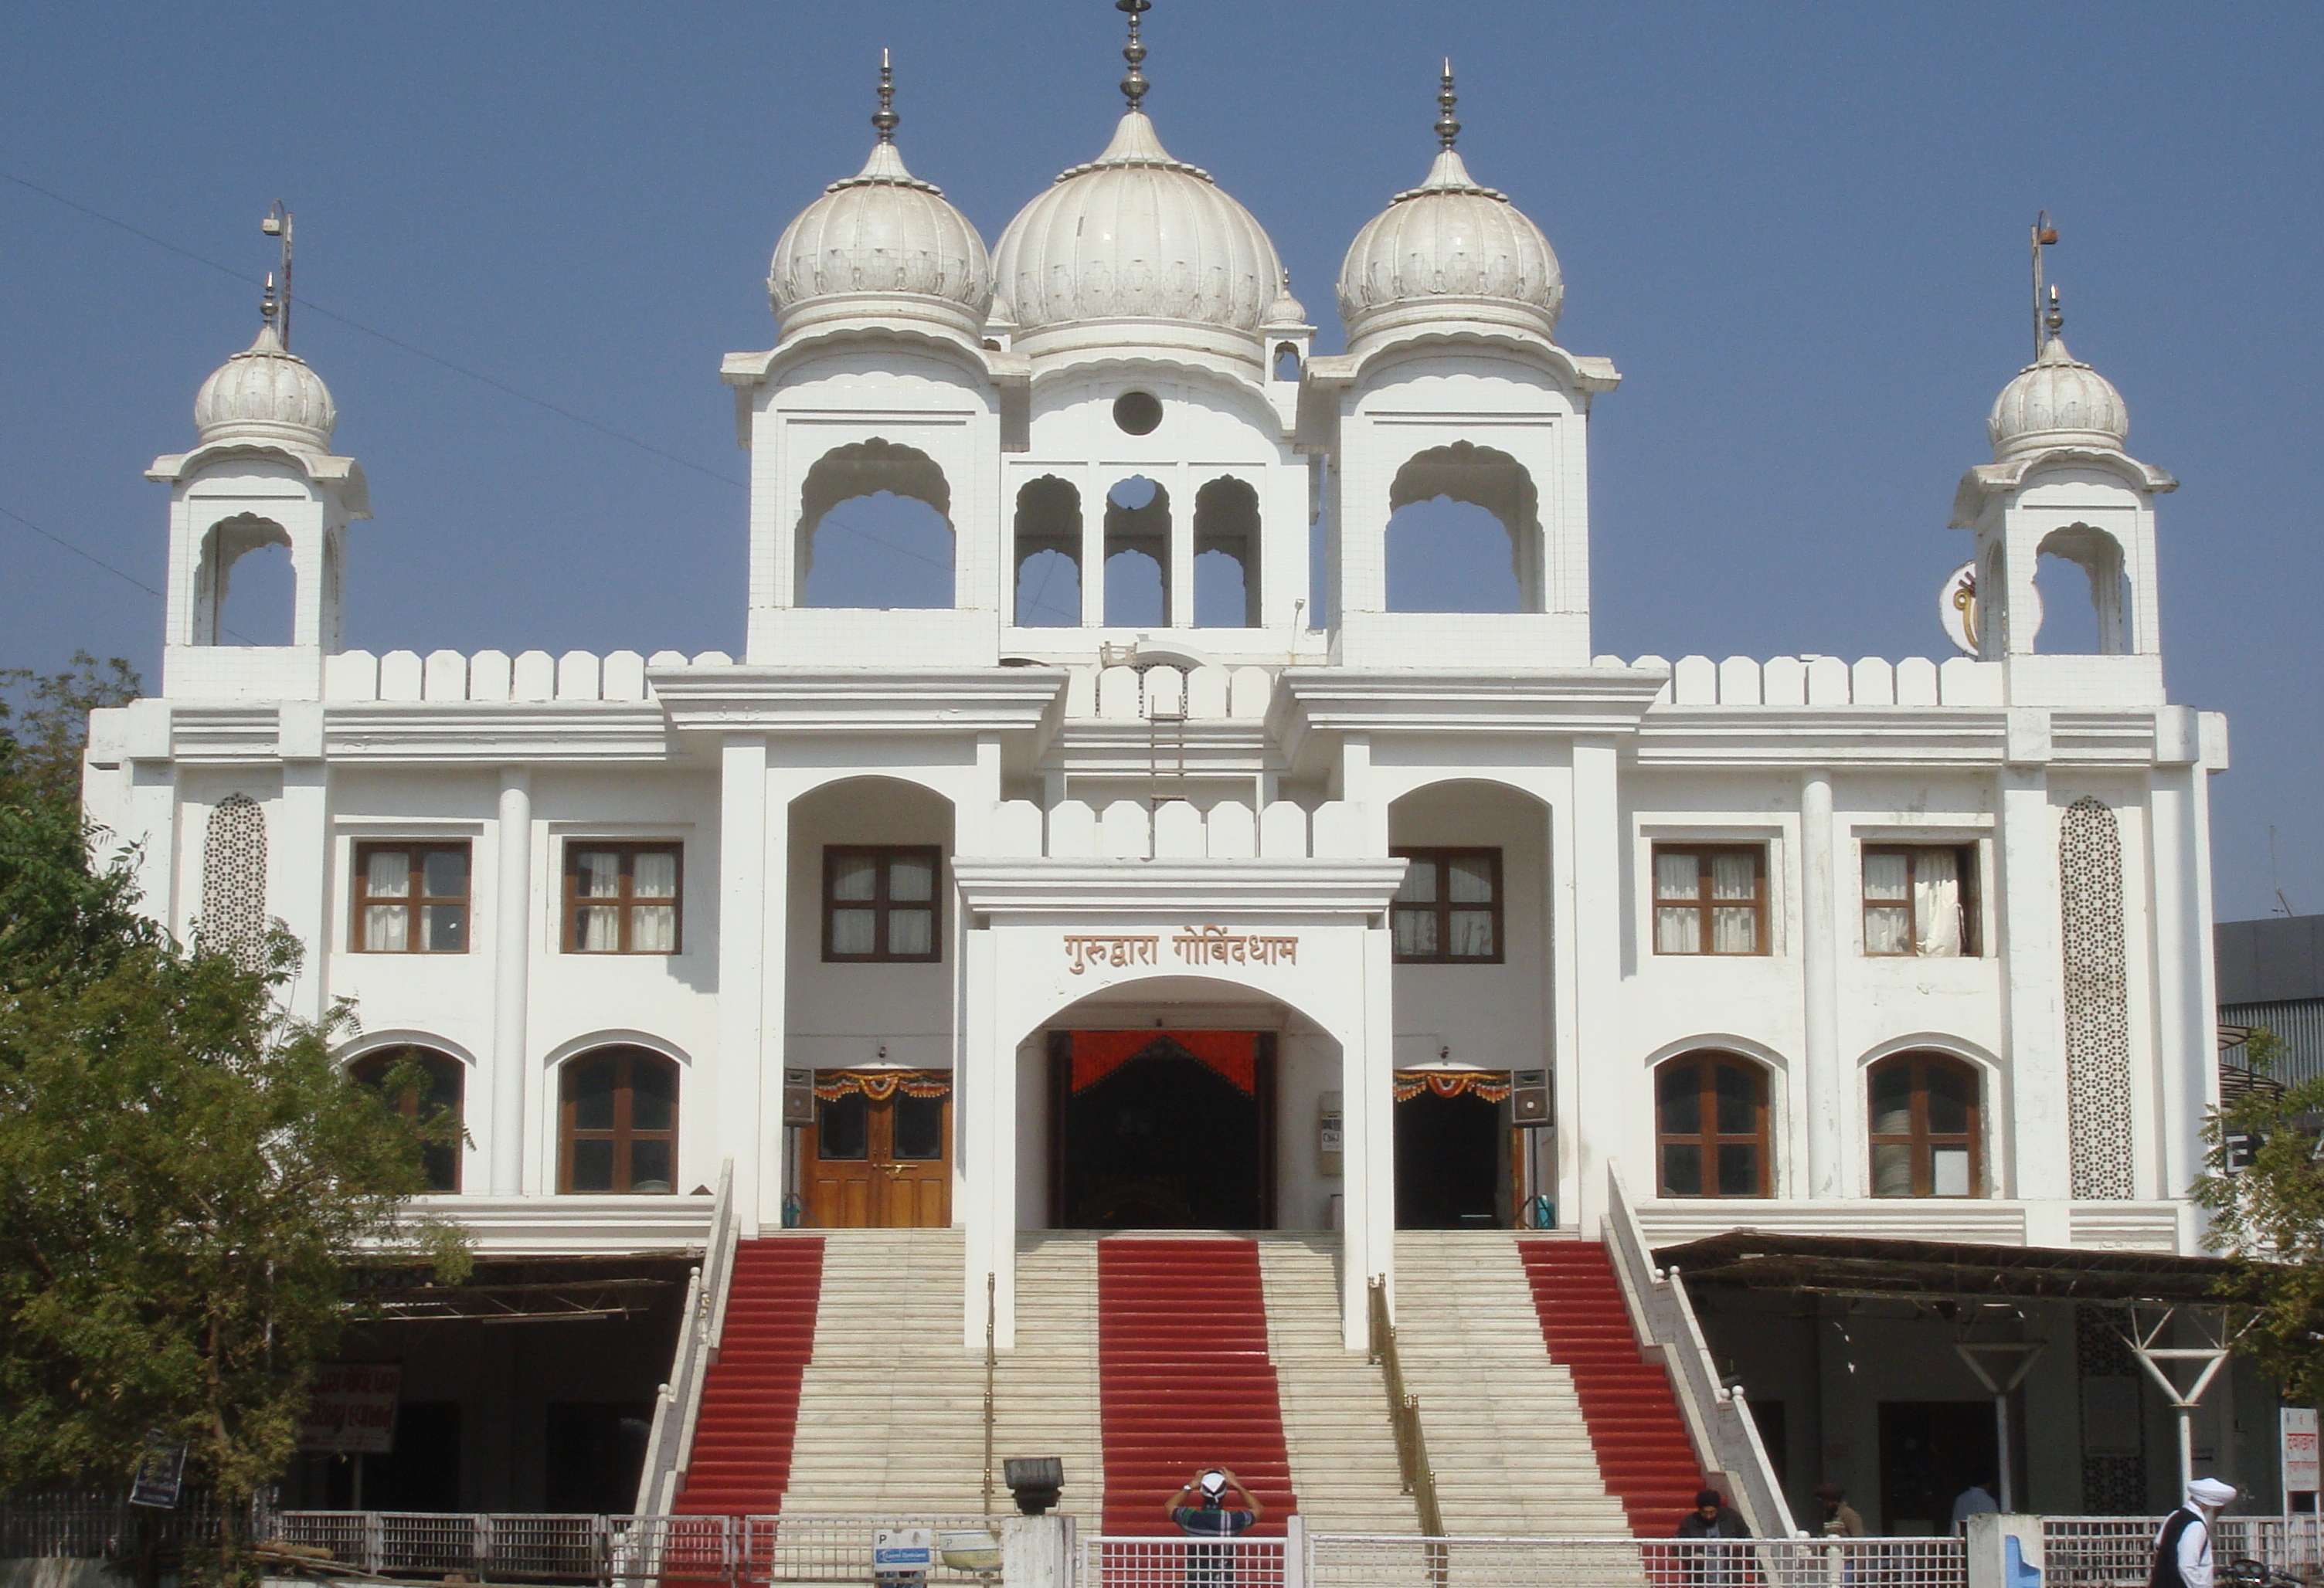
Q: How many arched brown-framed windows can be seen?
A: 4